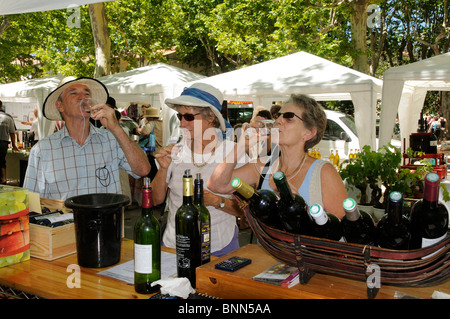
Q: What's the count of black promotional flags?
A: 0